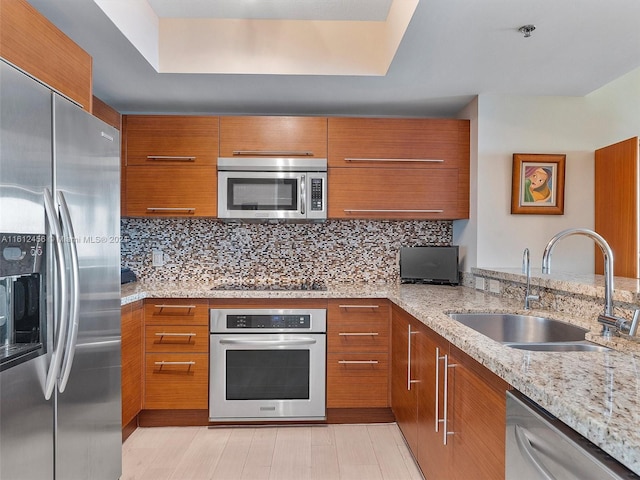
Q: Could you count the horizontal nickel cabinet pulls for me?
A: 11